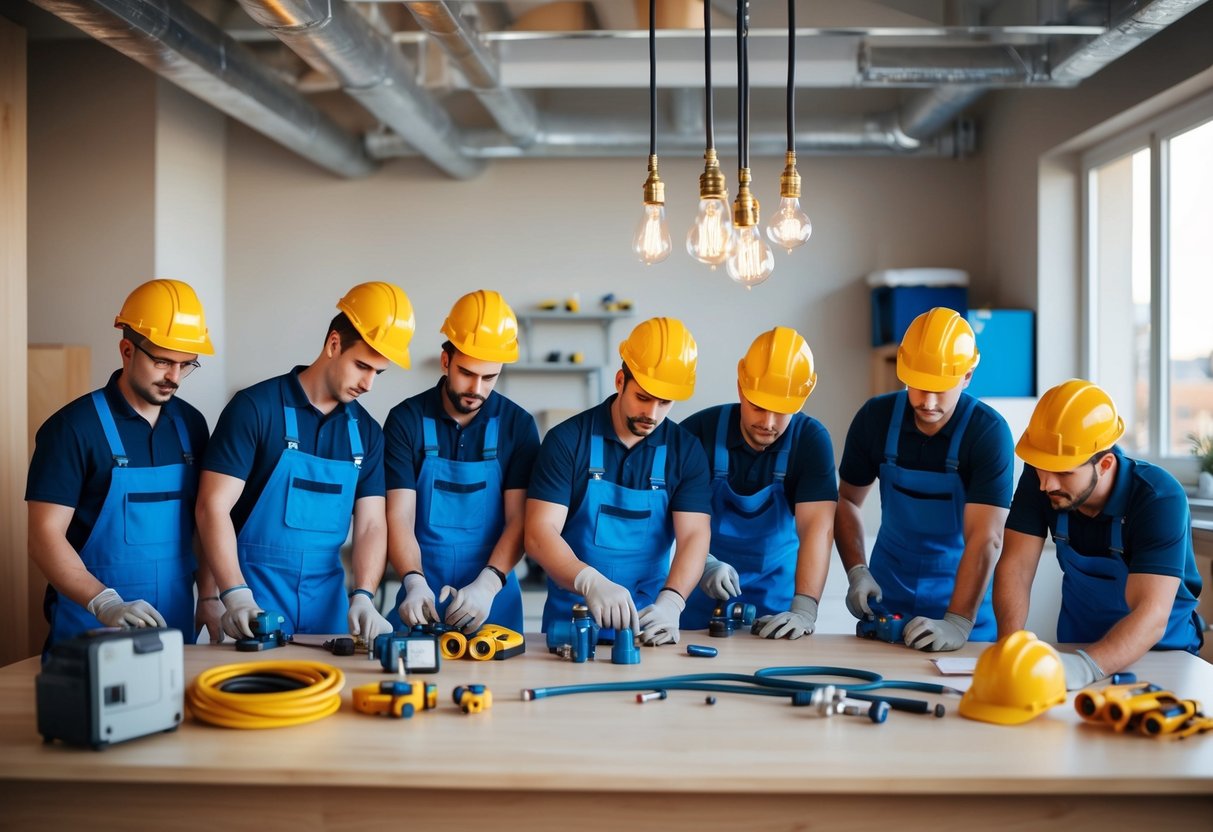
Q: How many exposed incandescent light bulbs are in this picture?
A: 4